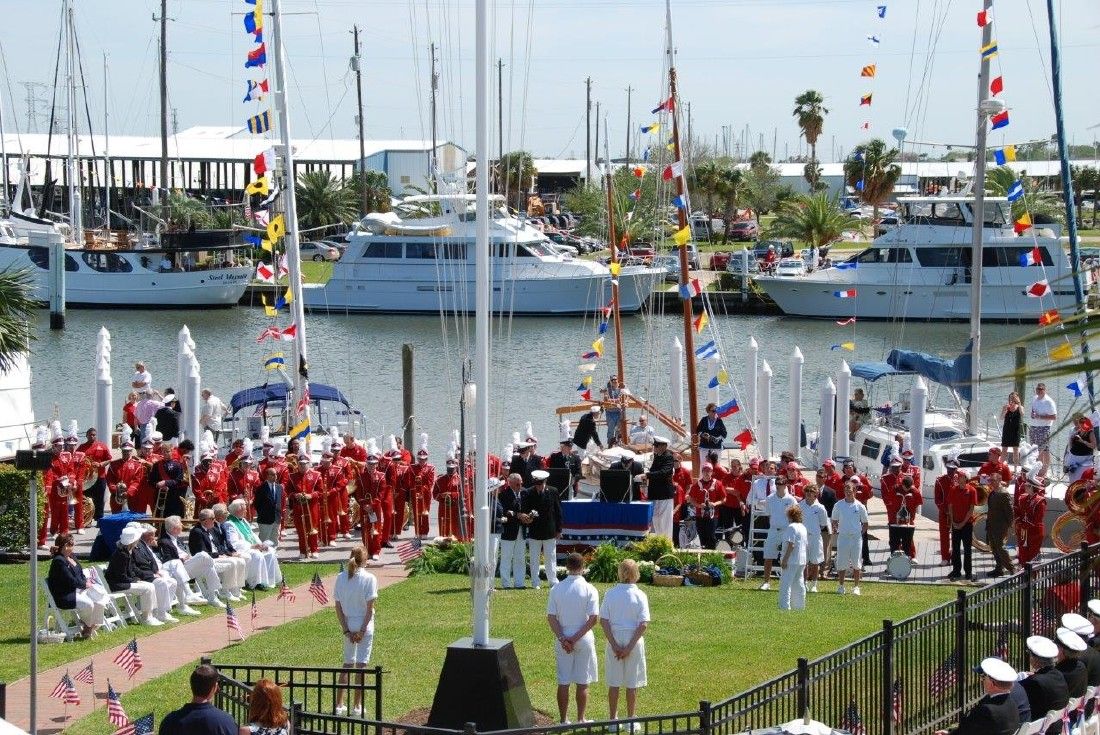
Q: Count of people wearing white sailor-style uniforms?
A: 7